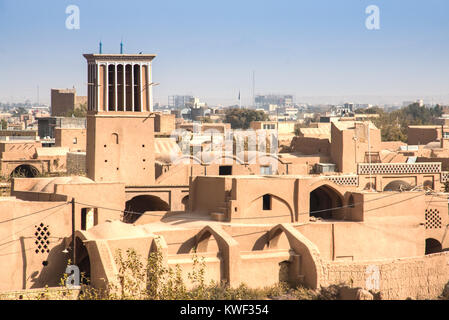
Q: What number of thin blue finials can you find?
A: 2